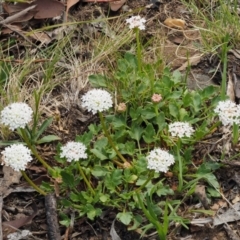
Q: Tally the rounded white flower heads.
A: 8